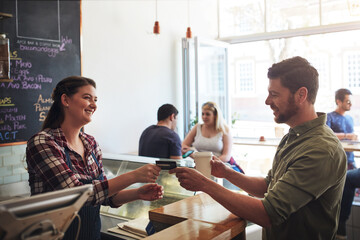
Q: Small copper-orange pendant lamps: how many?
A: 2